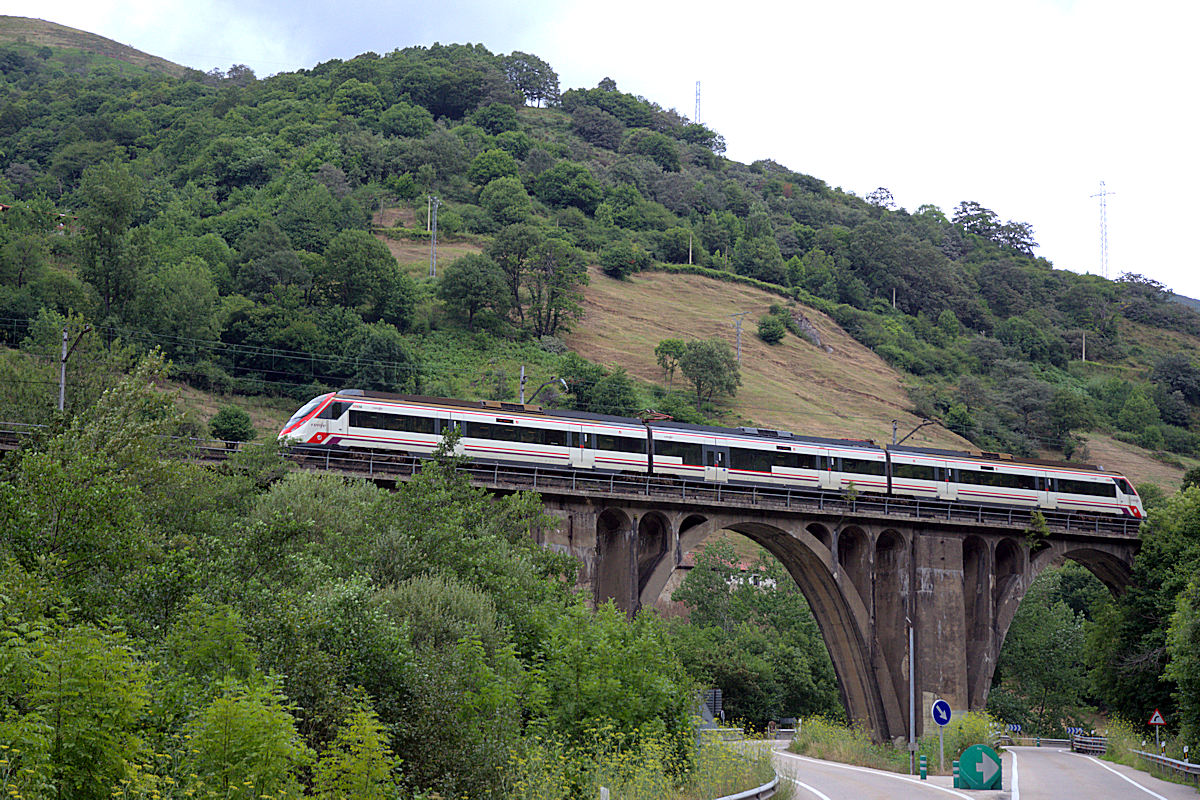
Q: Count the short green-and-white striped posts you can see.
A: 3